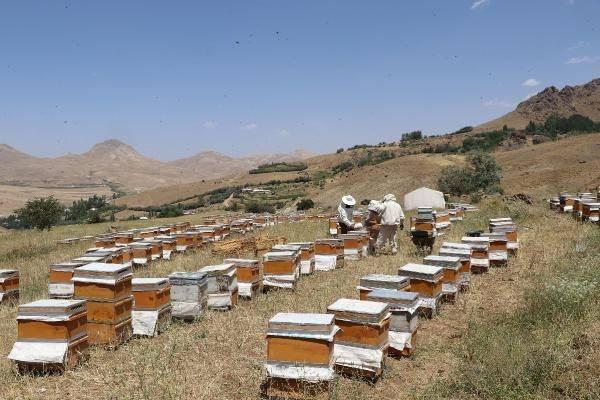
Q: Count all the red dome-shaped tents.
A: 0